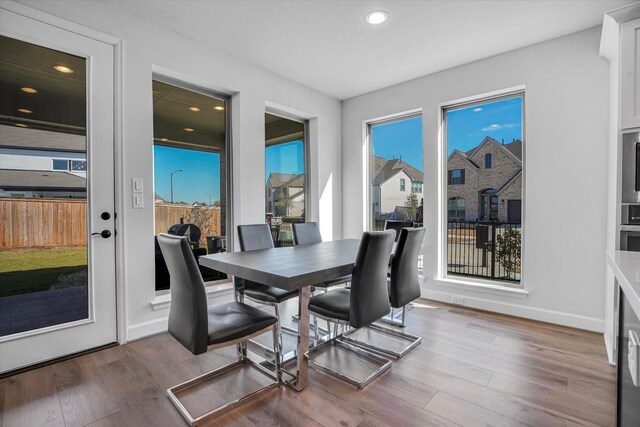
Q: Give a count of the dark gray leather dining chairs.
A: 6